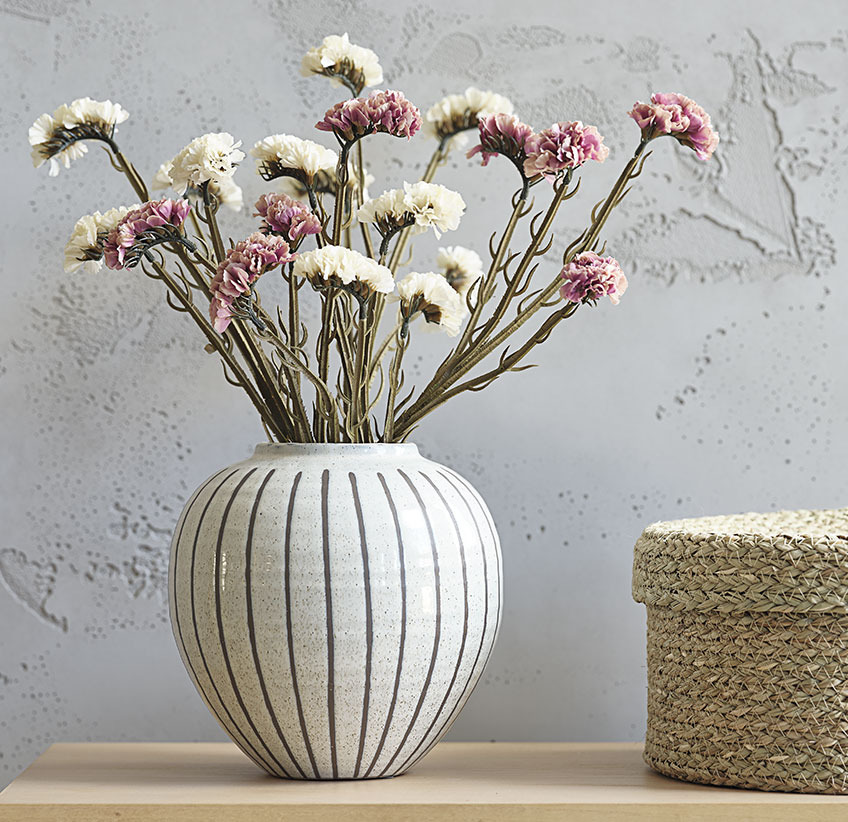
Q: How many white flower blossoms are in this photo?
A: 12